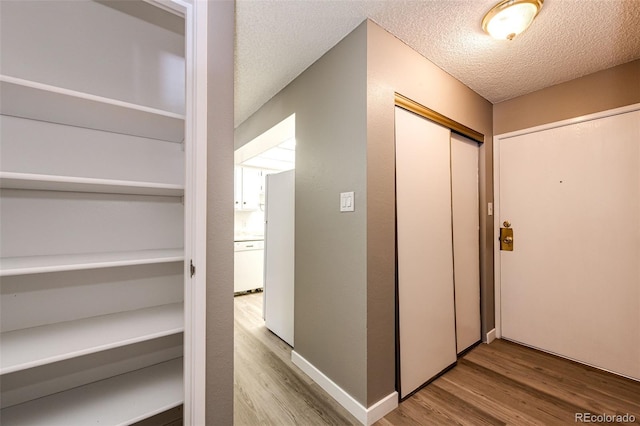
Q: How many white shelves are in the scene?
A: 5